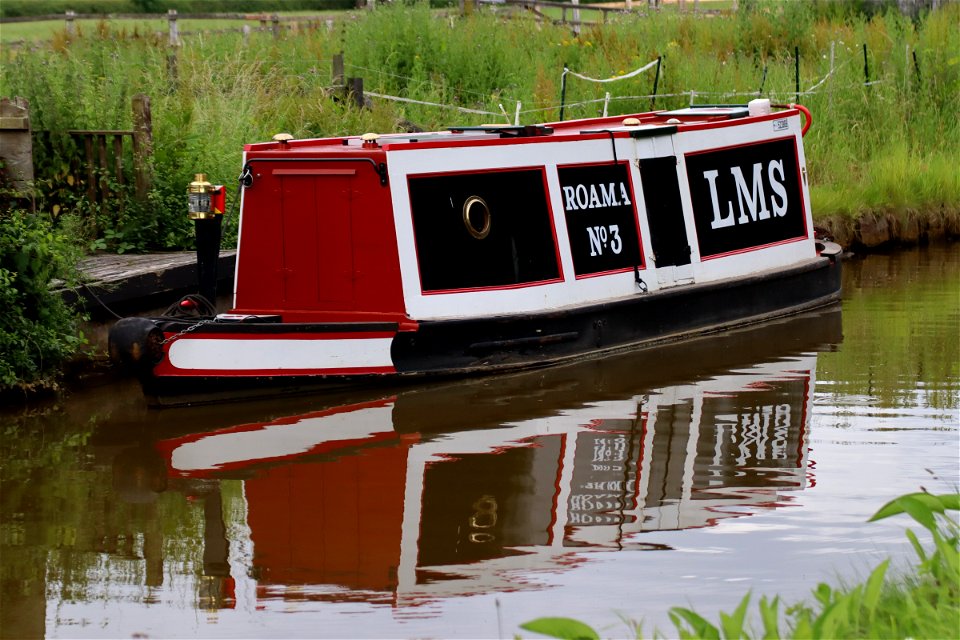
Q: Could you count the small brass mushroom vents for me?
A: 3